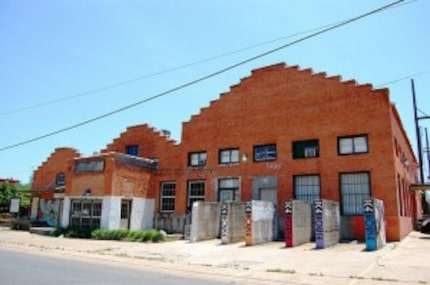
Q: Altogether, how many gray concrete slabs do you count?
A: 6